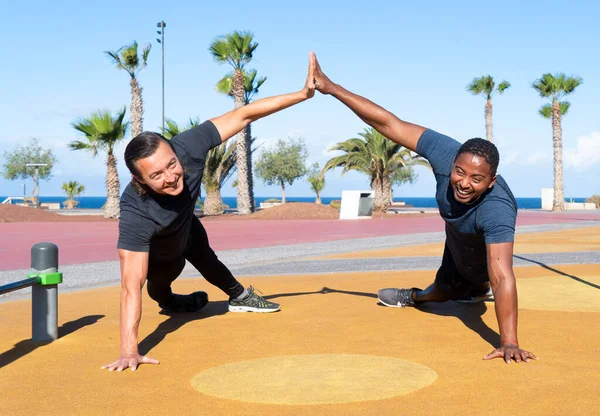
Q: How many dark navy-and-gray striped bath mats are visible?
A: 0